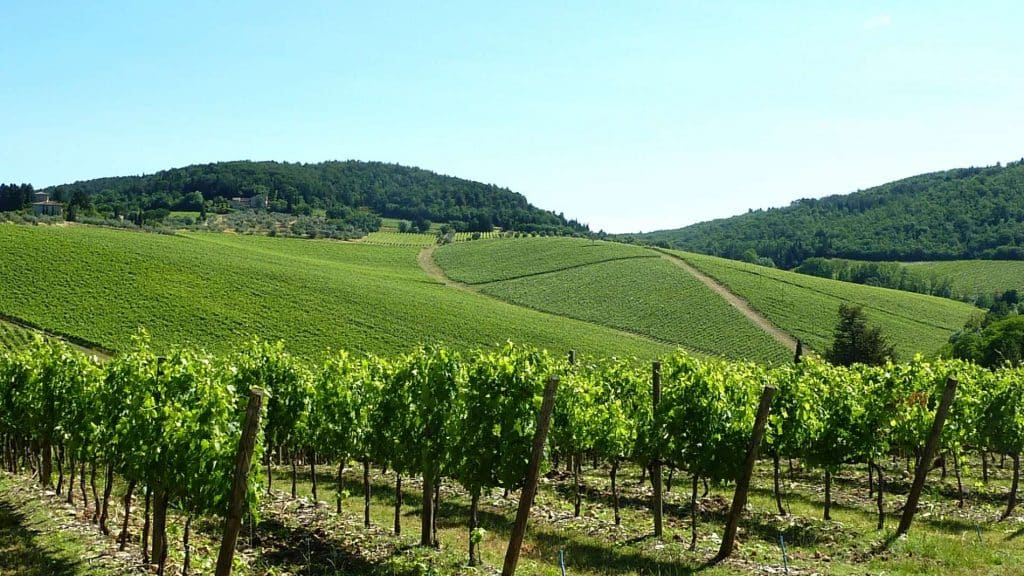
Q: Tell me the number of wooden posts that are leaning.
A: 4